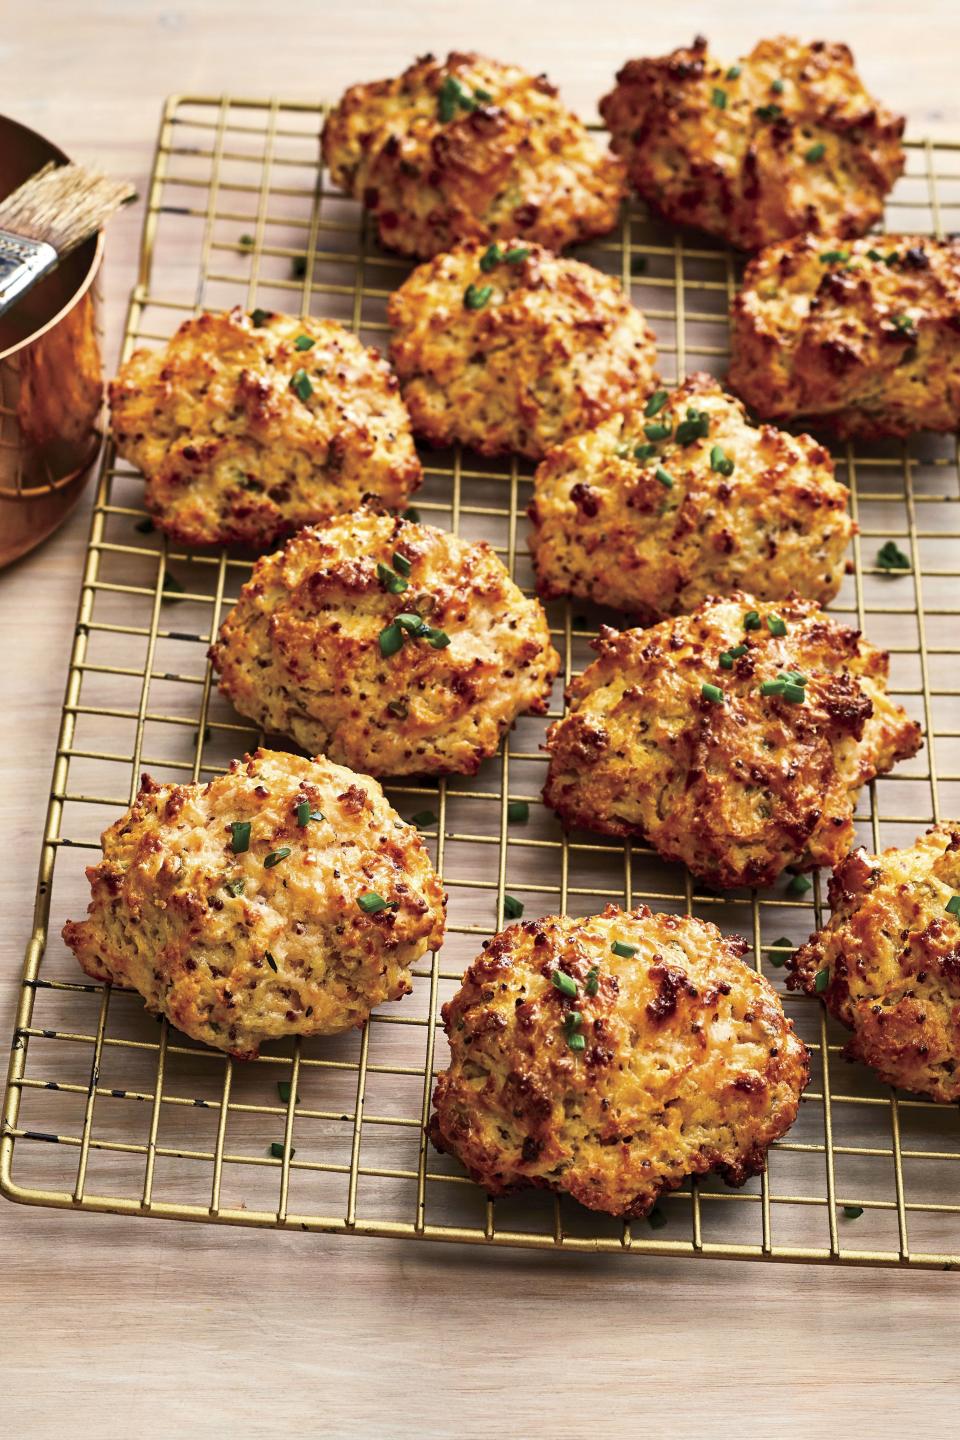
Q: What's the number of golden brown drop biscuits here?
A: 11